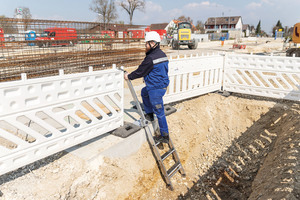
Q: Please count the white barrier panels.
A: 3